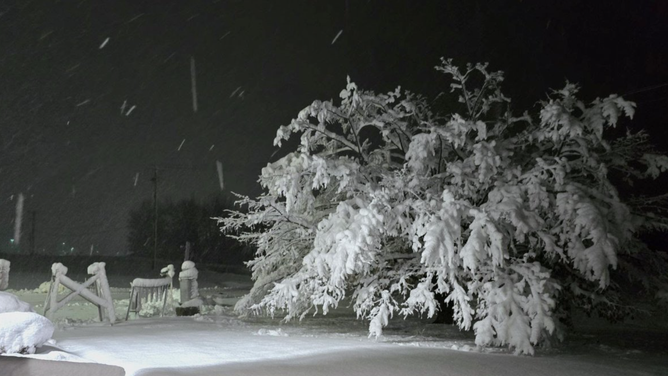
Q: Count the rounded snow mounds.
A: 2